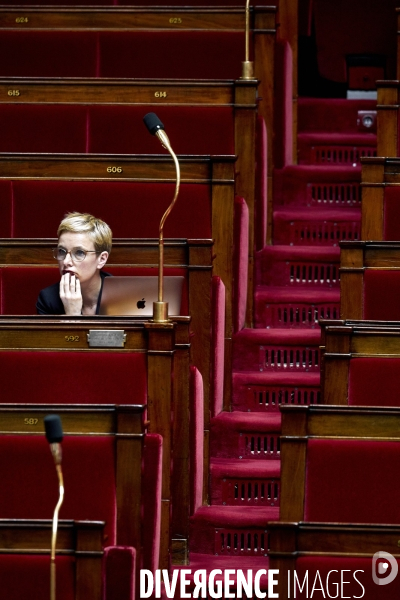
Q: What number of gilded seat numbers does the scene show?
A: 7